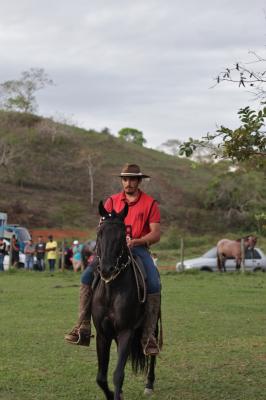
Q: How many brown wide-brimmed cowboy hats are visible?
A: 1